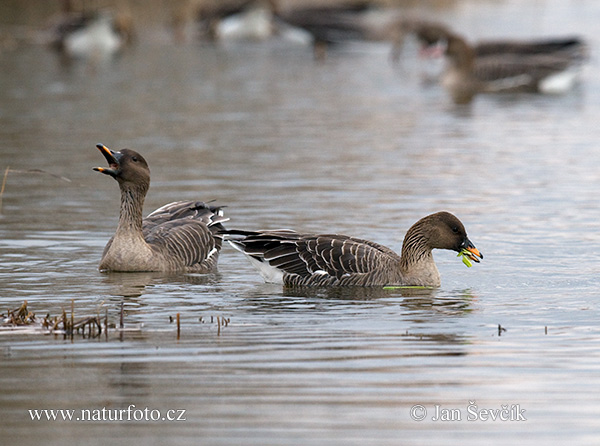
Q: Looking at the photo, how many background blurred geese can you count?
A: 4